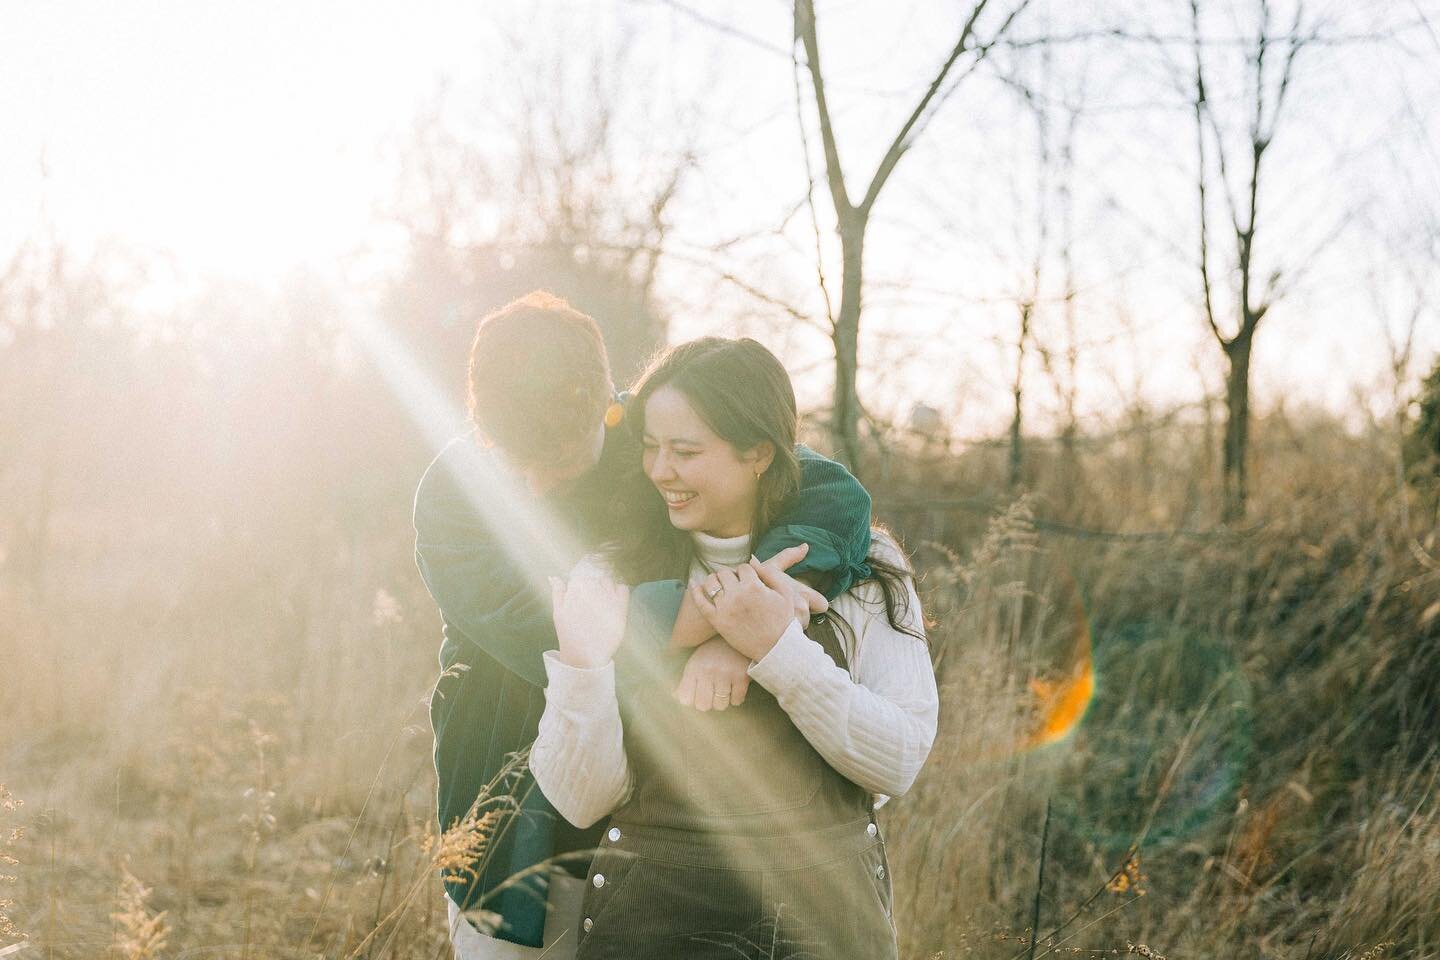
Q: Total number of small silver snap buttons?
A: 5